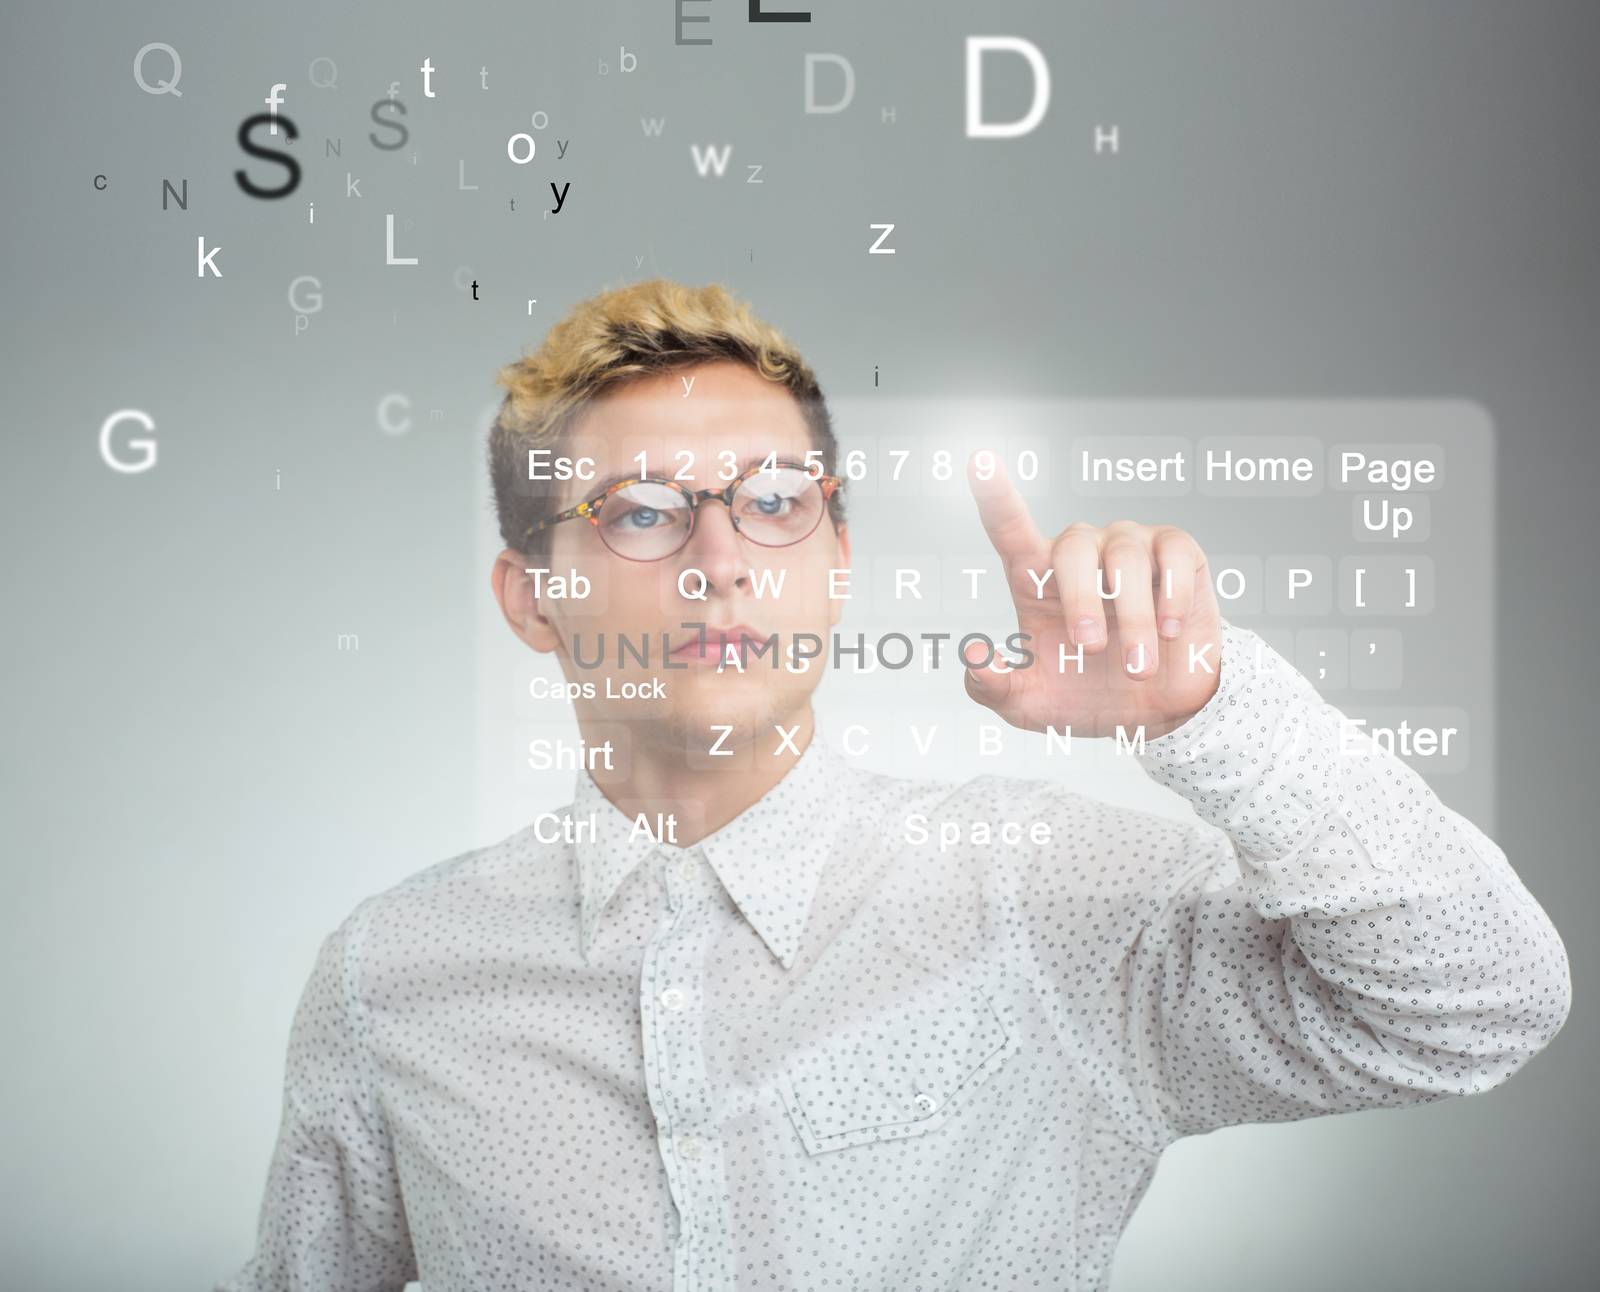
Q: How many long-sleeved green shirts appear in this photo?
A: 0